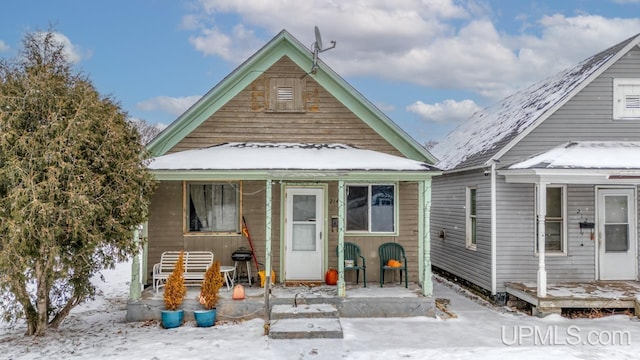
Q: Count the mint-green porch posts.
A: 4